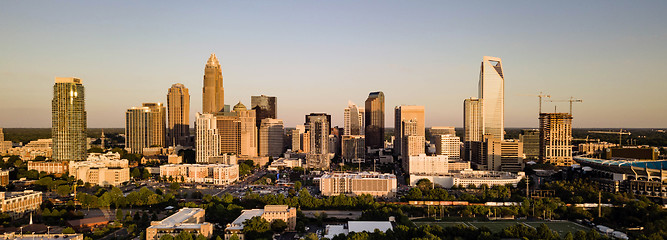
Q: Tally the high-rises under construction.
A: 1